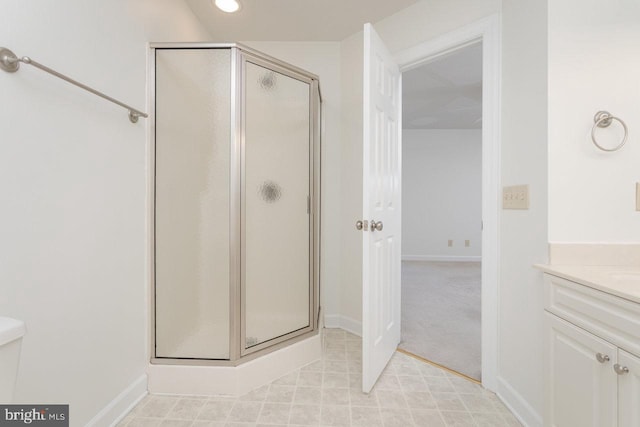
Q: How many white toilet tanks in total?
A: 1